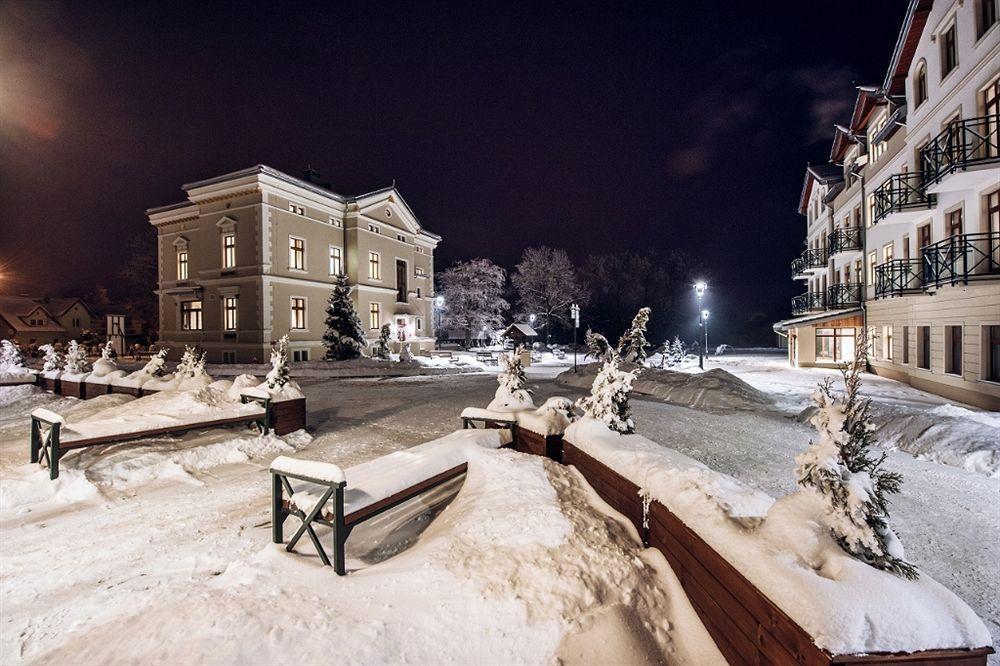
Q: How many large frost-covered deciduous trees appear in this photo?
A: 2